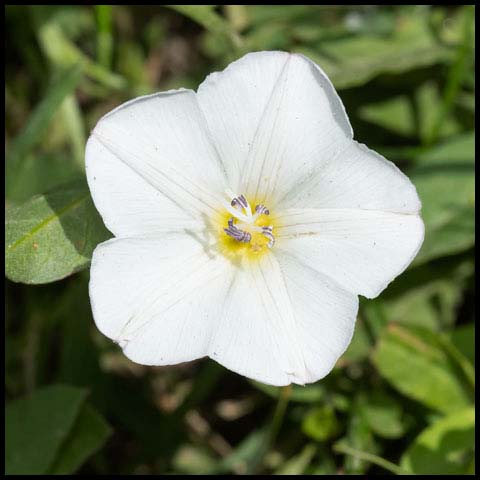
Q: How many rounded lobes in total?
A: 5